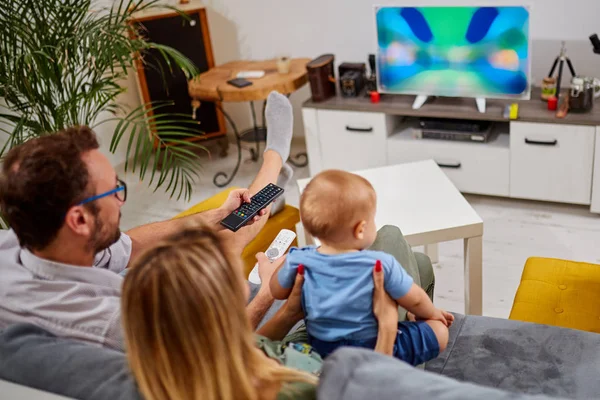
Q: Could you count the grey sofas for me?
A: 1